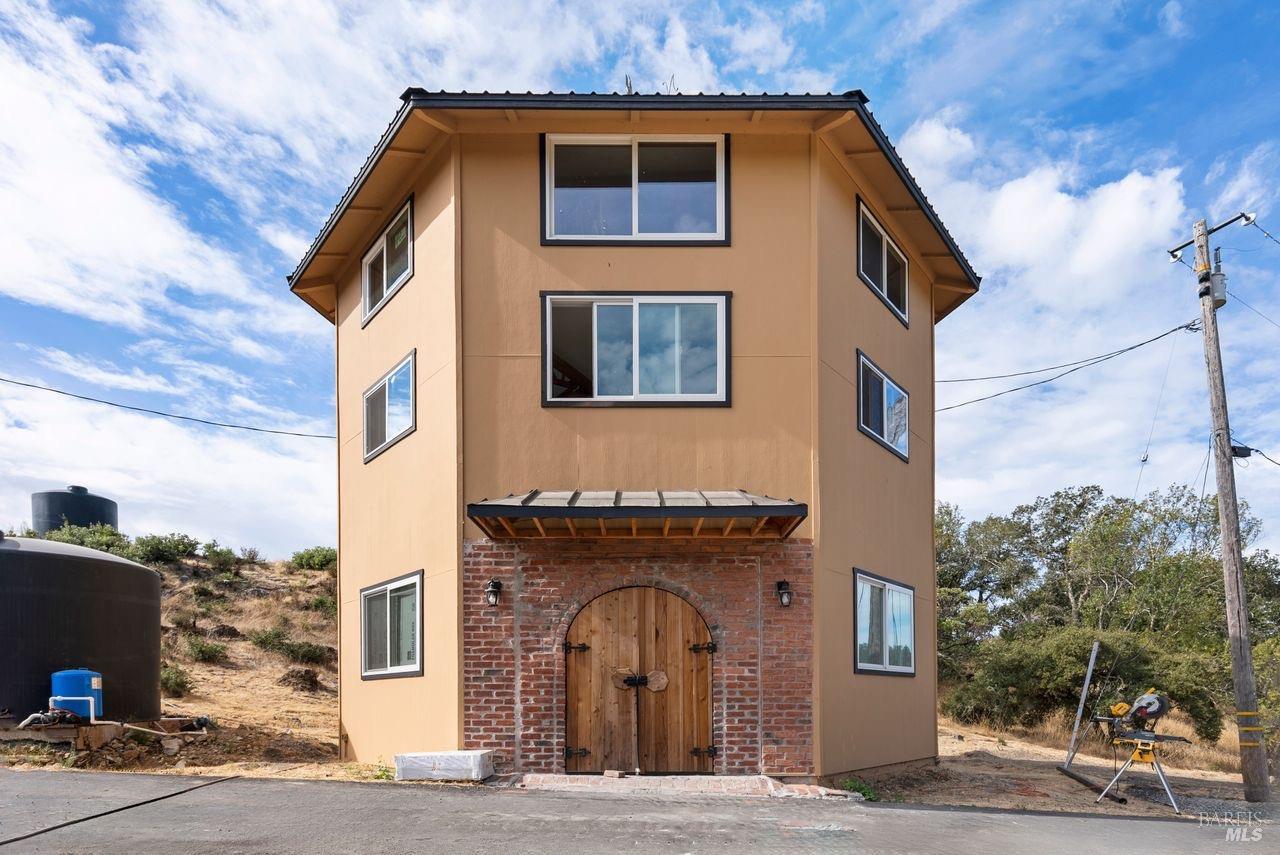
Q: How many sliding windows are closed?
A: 7